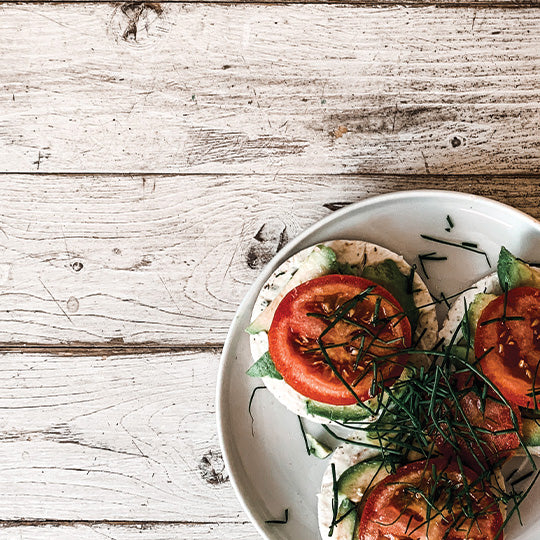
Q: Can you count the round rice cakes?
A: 3